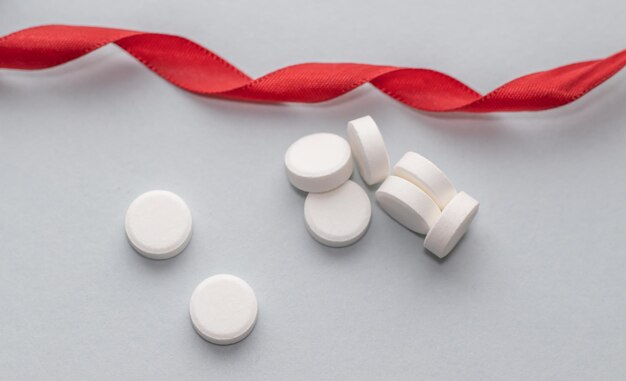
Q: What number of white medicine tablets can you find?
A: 8